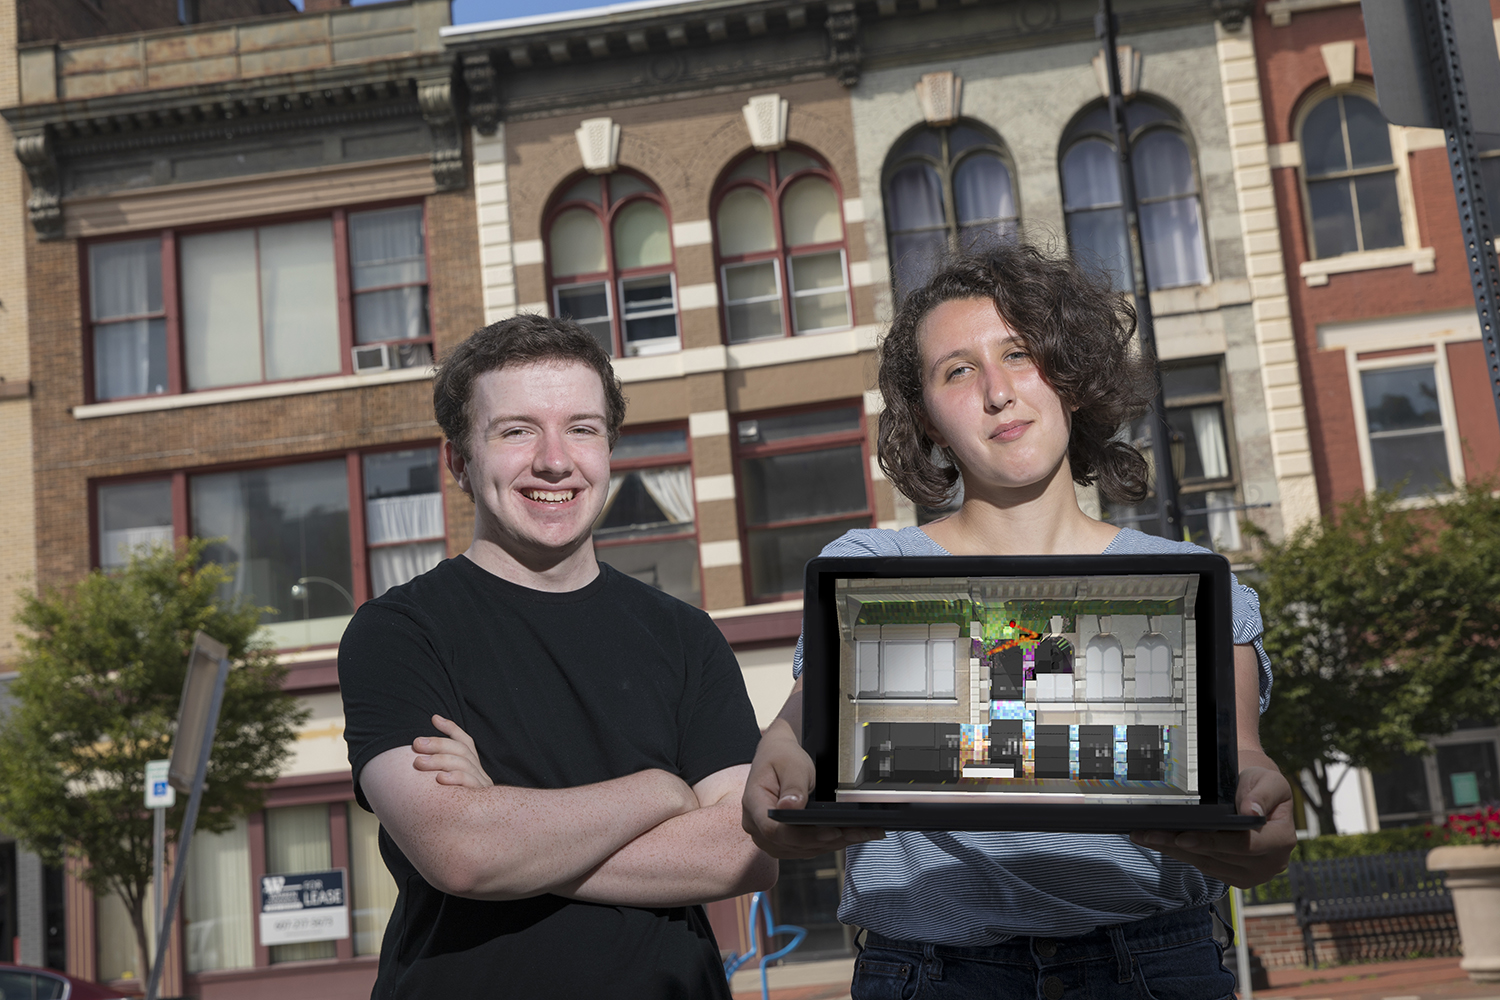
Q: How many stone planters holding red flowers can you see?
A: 1